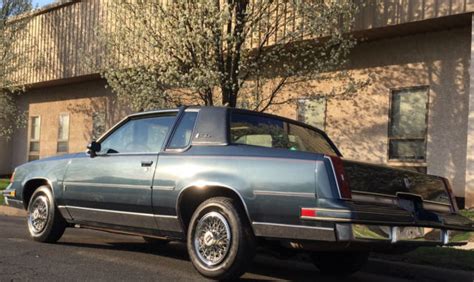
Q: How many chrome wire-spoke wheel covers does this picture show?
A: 2